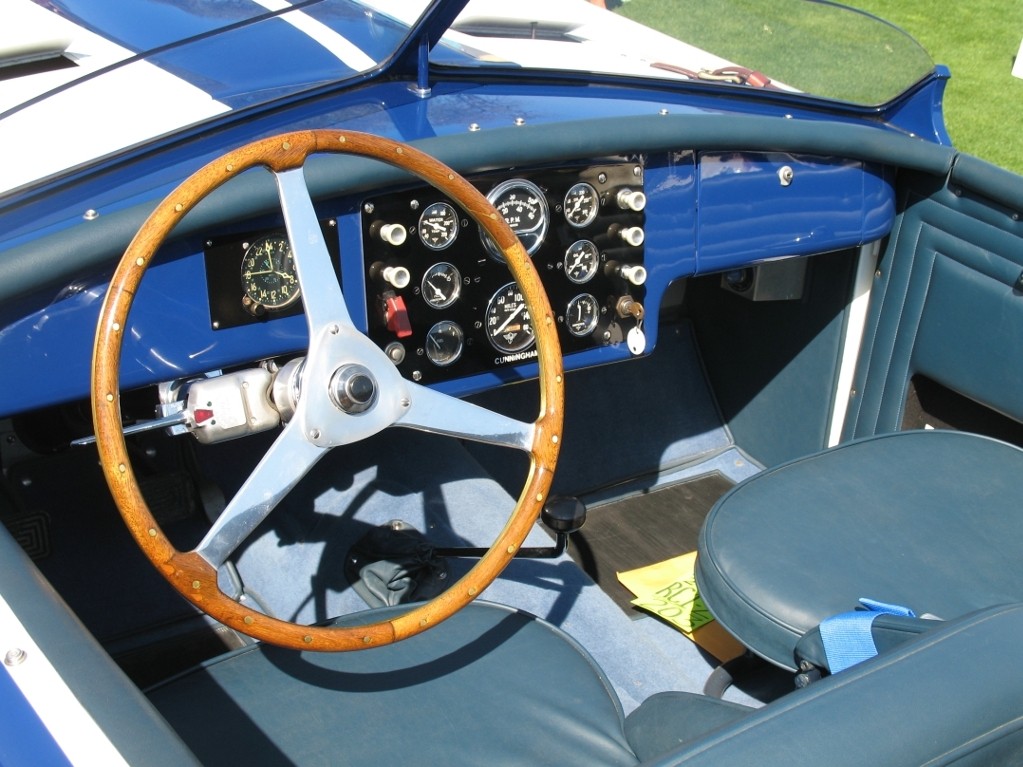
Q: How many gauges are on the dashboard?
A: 9